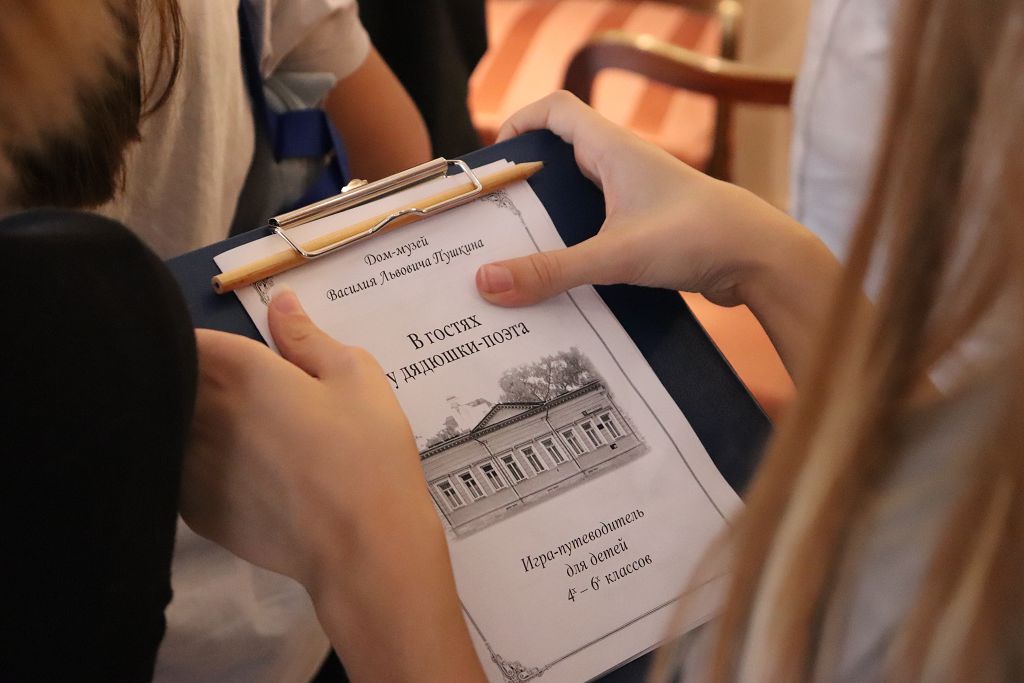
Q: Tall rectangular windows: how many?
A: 9